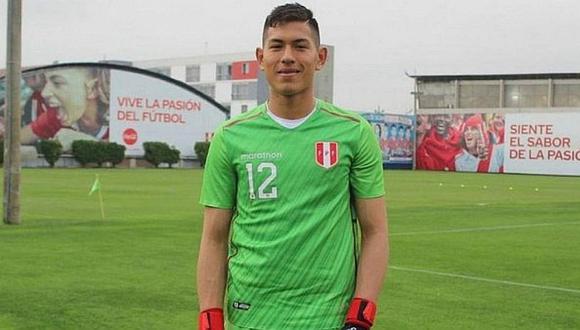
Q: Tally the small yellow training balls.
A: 5